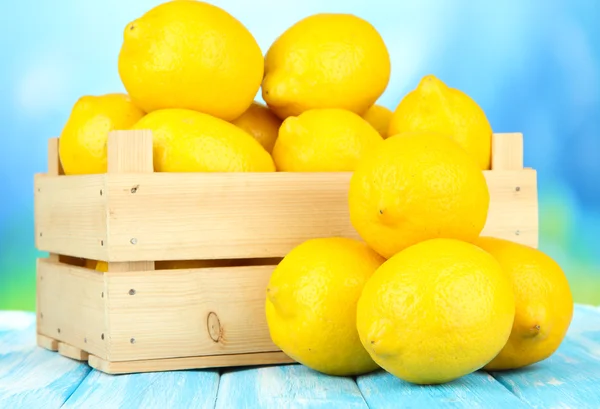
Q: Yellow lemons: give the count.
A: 12